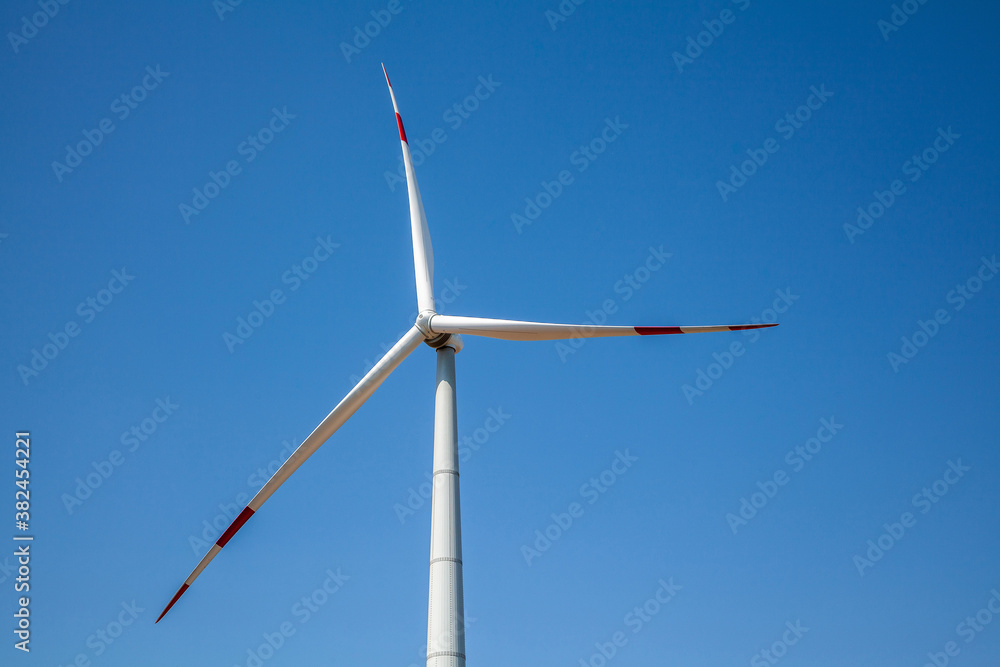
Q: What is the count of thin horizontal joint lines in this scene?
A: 3